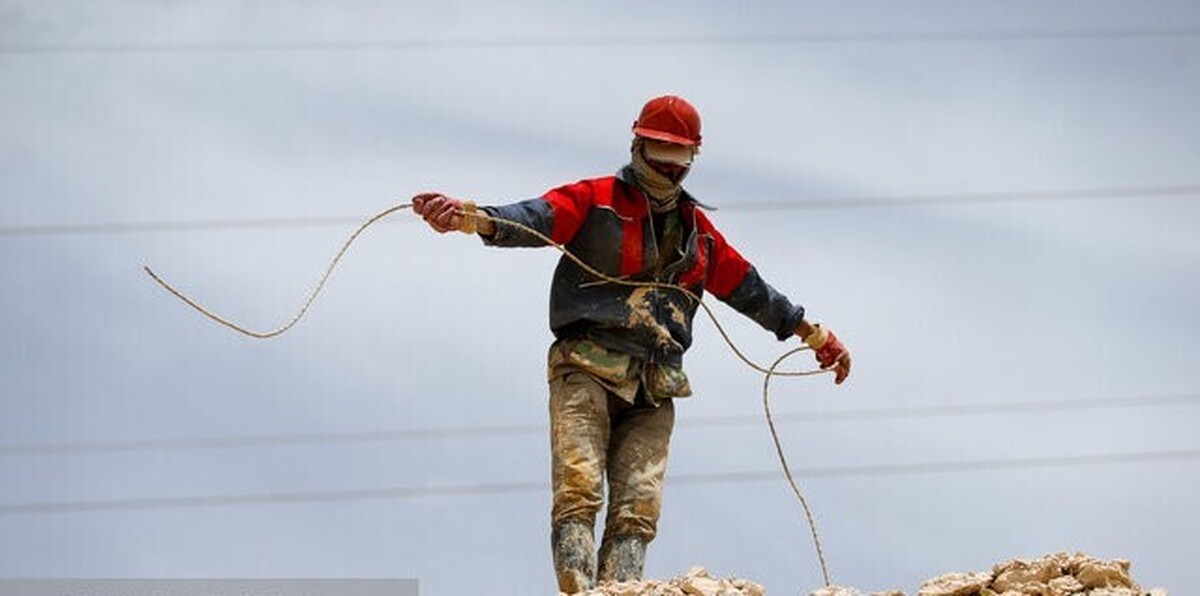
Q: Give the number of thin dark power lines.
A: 4